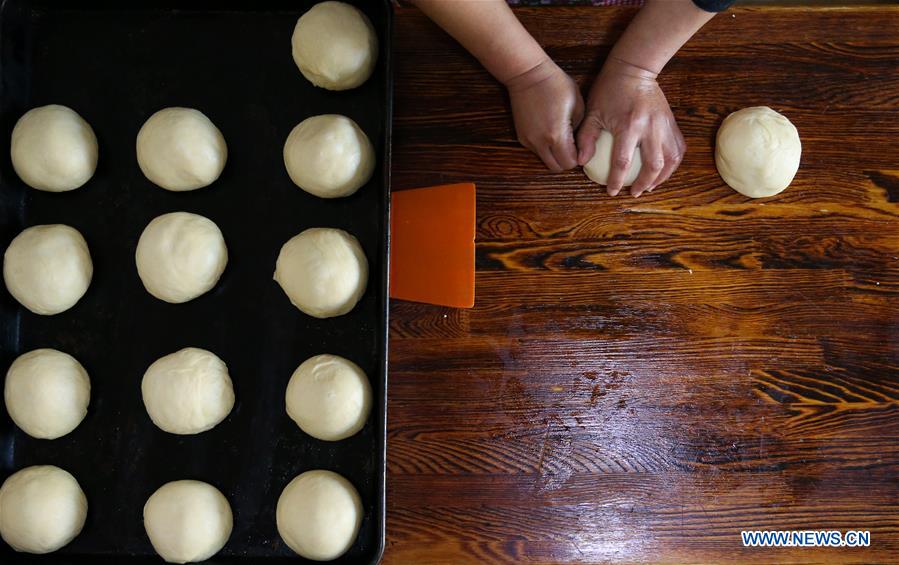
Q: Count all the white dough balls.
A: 15